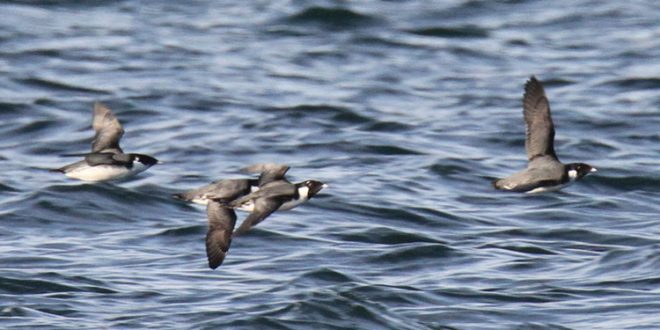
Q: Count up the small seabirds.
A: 4